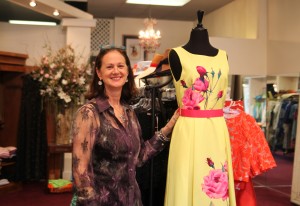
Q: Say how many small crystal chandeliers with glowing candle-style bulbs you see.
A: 1